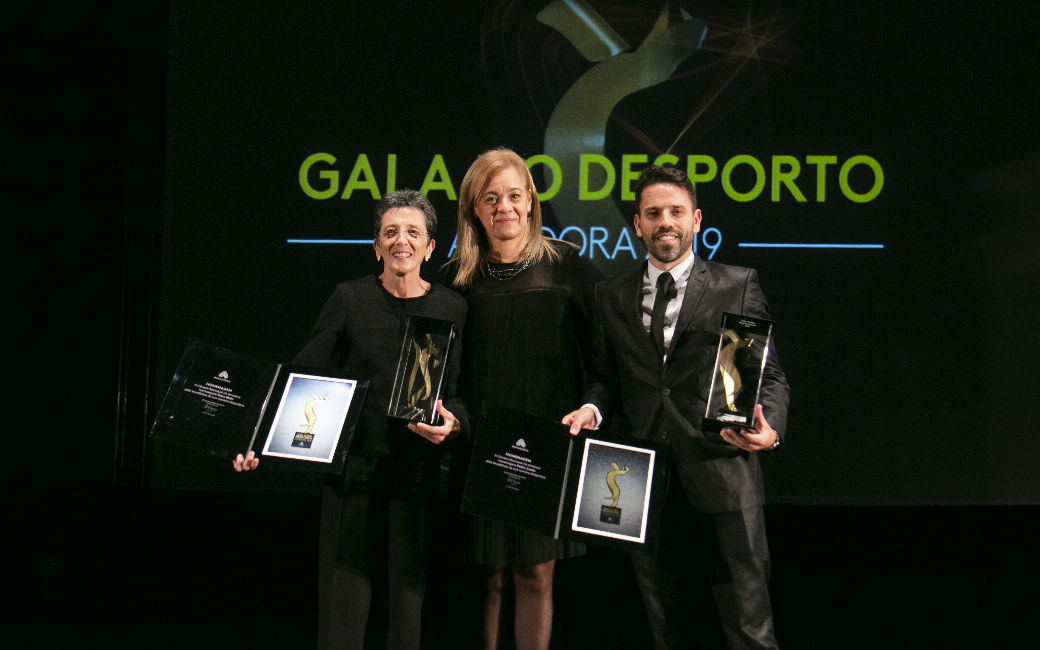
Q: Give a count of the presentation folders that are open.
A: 2